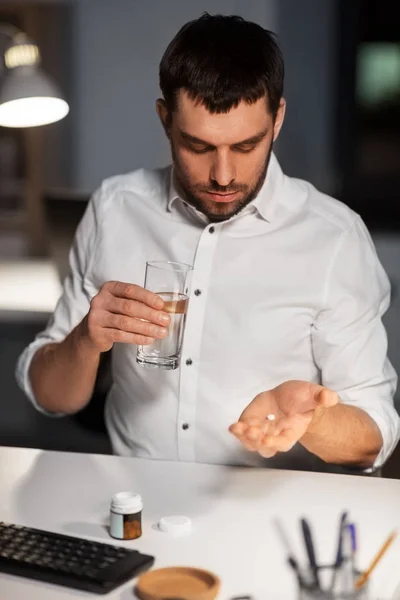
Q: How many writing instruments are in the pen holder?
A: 5